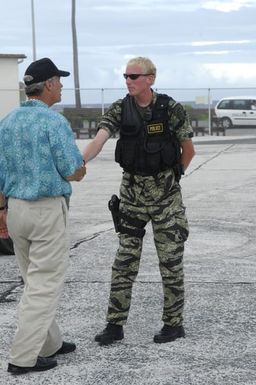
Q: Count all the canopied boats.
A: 0